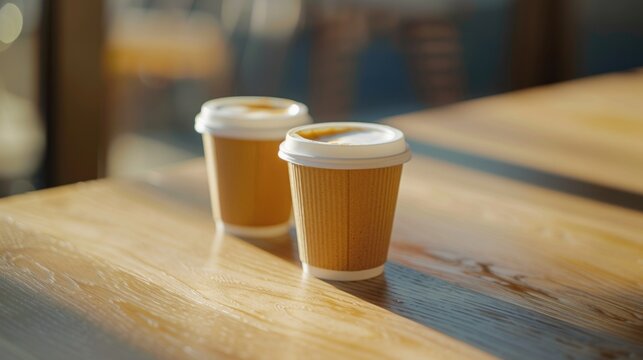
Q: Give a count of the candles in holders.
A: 0